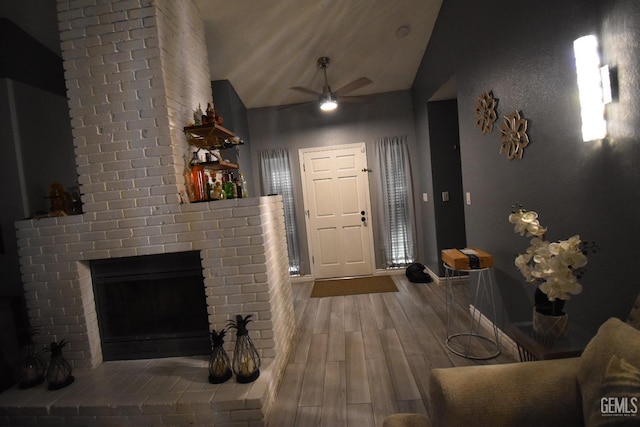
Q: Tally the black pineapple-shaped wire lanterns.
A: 4